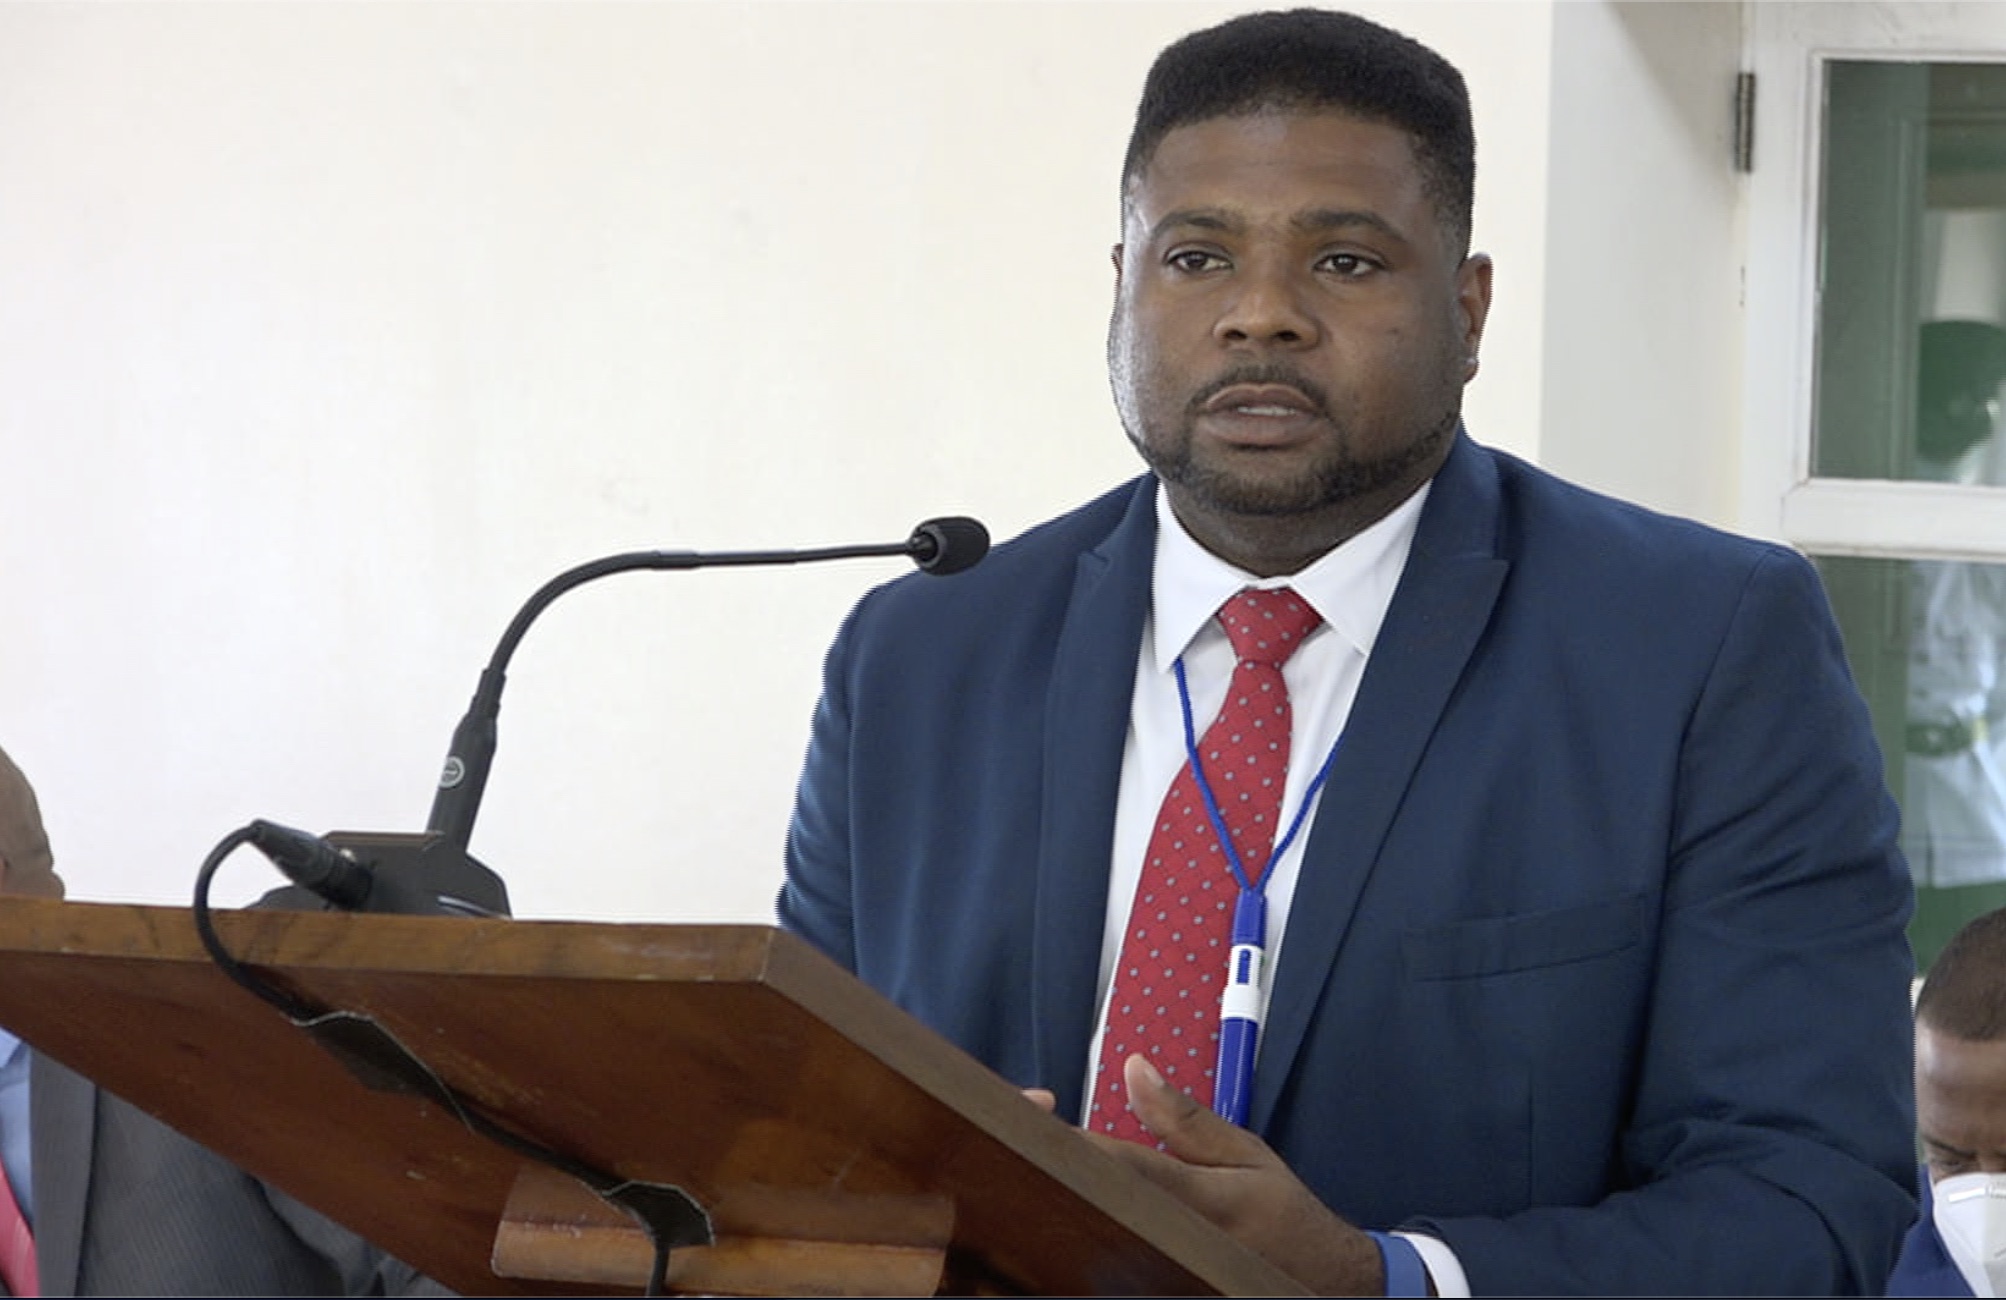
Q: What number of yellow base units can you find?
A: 0